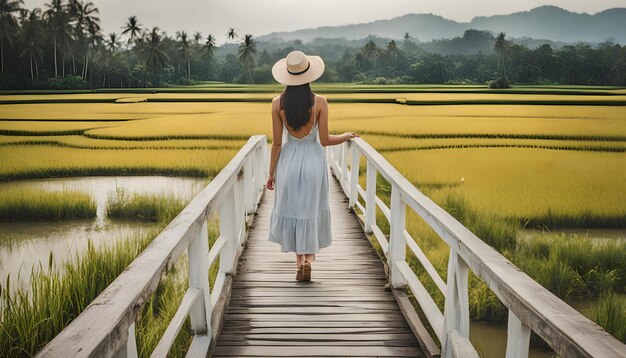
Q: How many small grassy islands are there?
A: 2